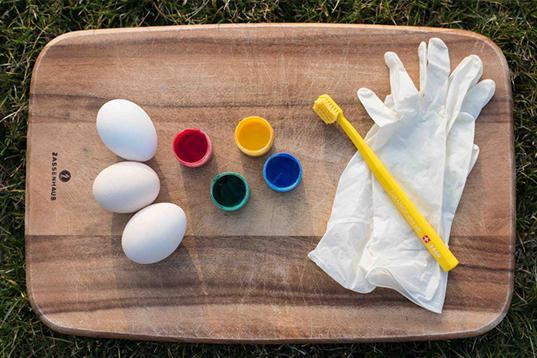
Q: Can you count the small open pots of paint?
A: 4